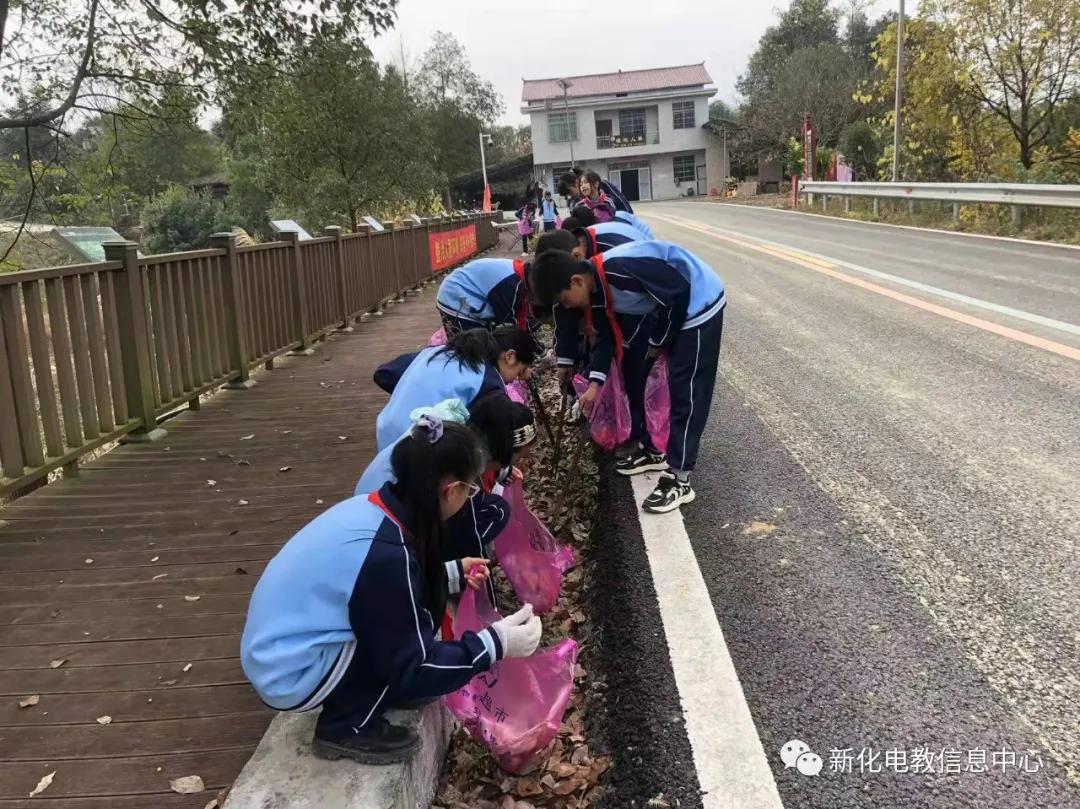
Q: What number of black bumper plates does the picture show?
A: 0